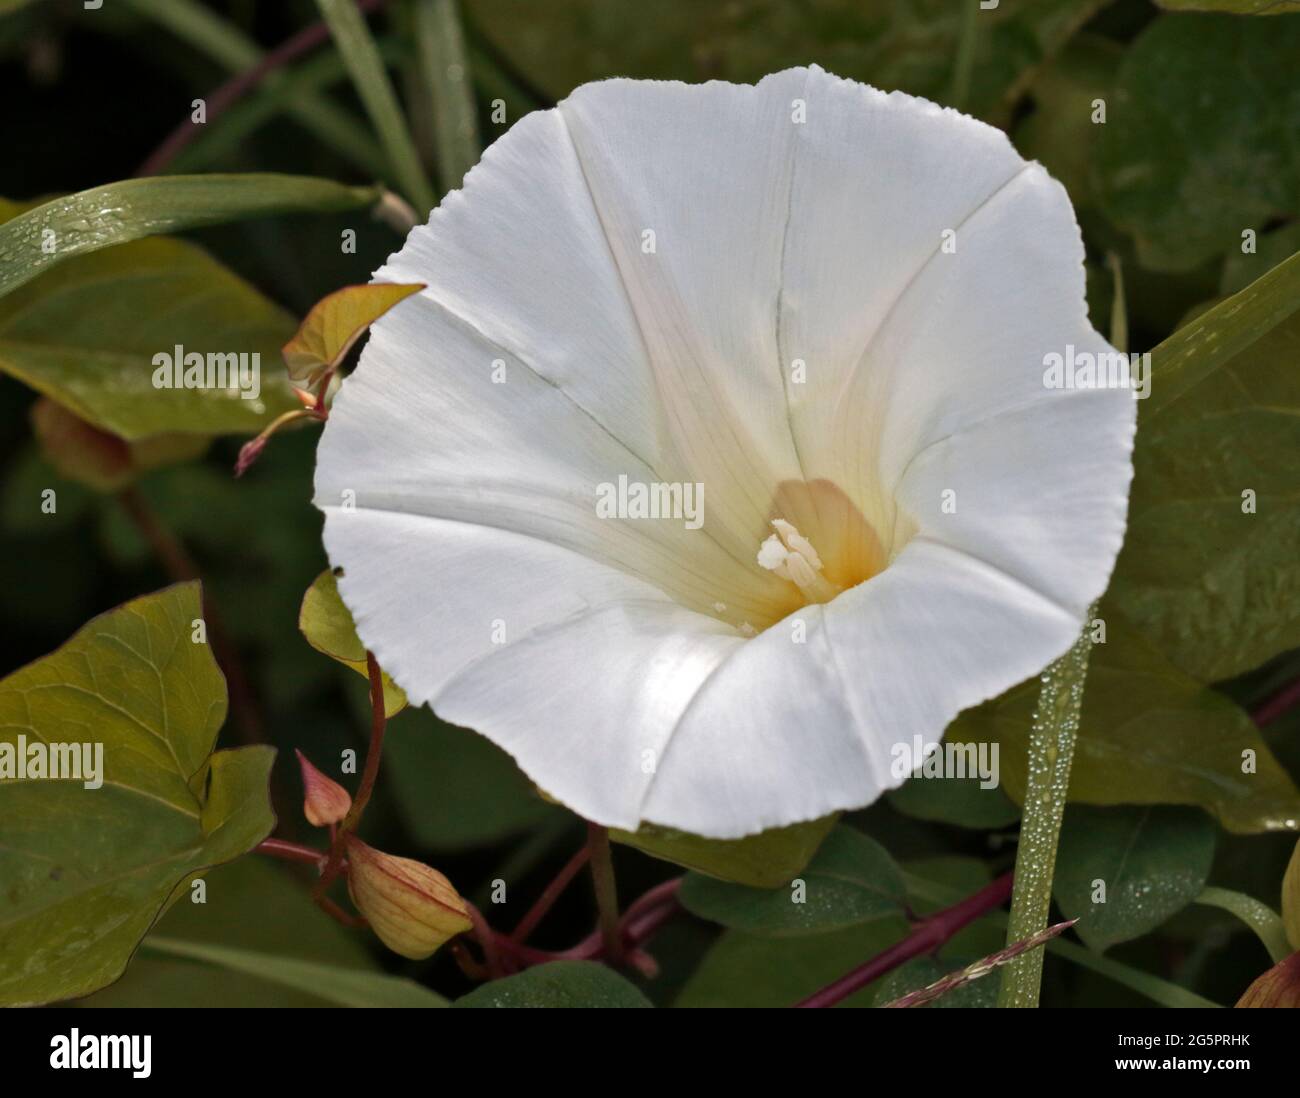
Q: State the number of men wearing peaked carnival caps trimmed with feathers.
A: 0